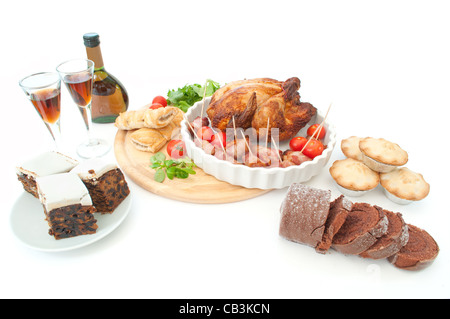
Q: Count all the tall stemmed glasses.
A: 2